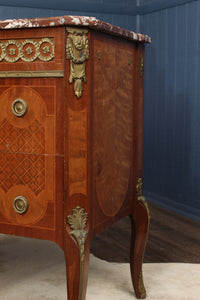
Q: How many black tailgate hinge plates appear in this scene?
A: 0